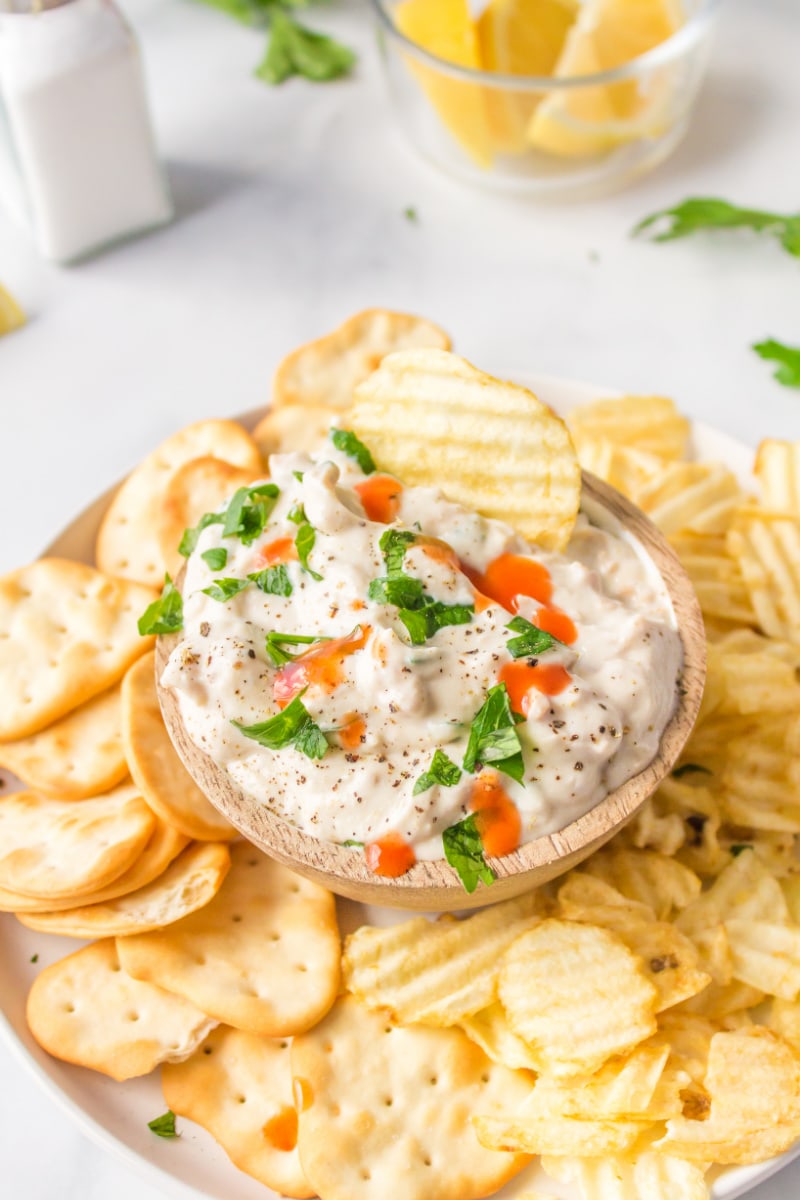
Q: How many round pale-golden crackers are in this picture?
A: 14